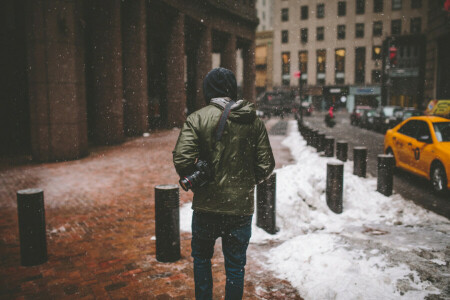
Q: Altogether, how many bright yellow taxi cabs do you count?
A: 1